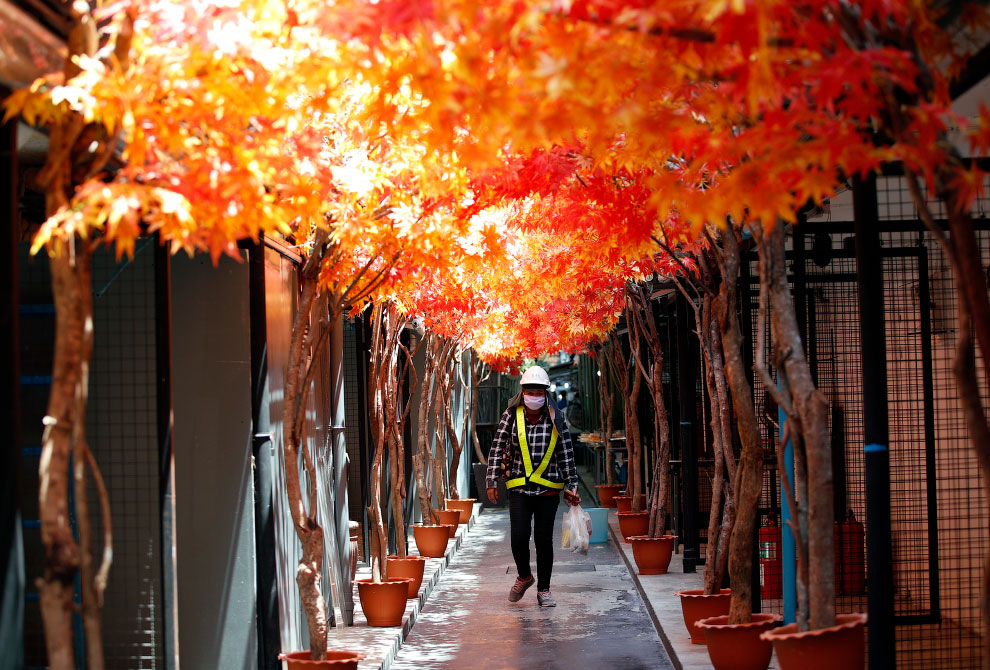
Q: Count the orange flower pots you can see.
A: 13